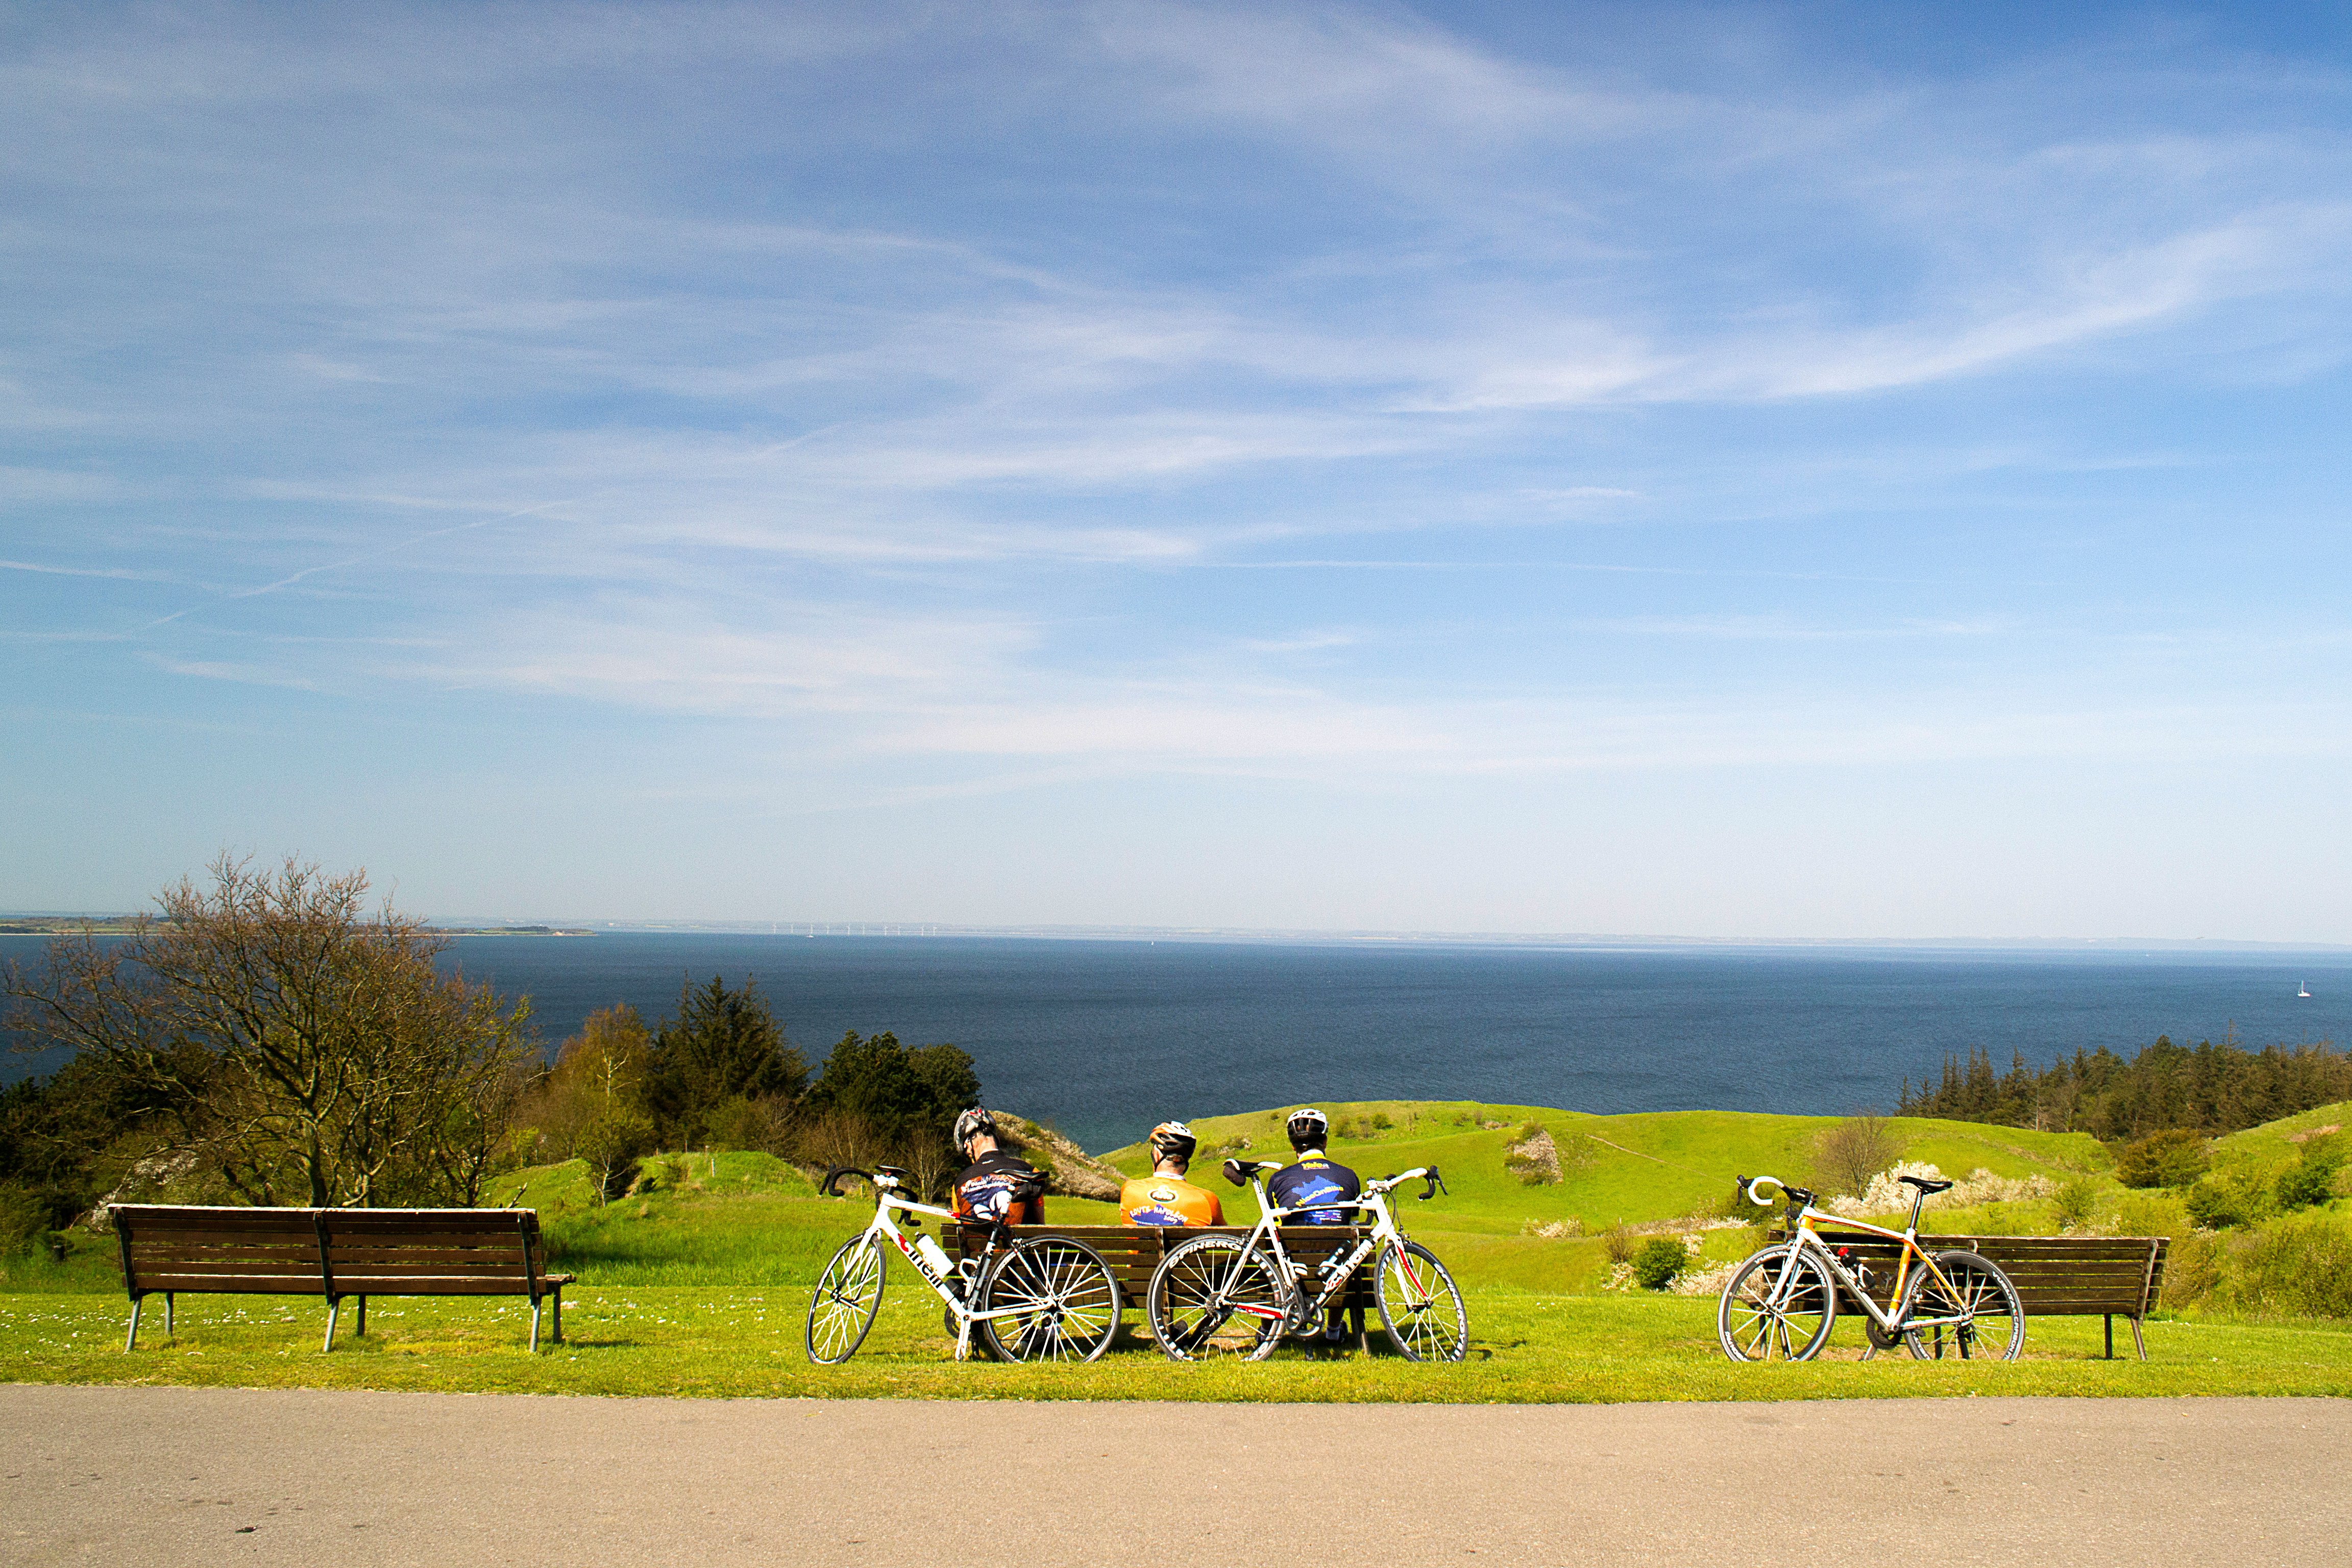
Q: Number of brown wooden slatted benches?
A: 3